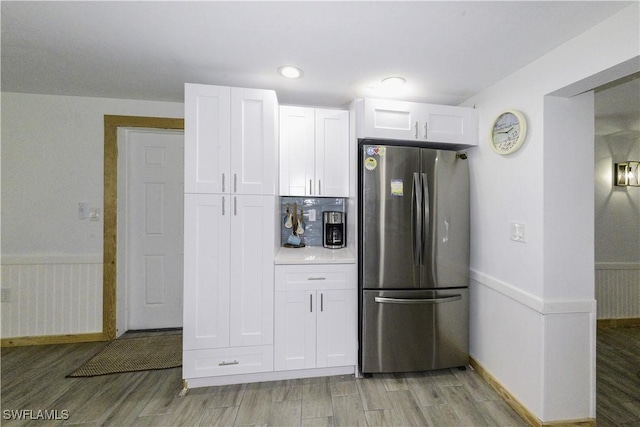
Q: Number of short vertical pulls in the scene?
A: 10